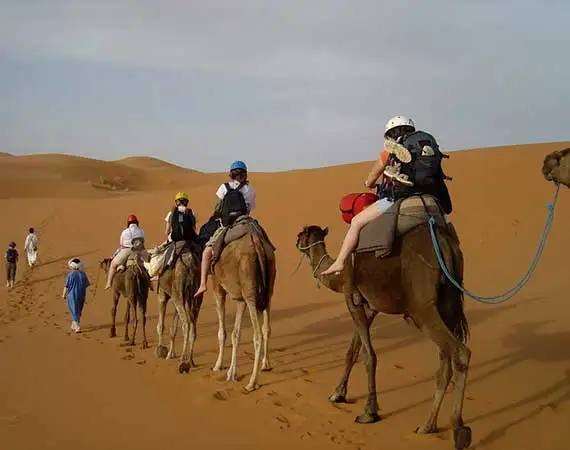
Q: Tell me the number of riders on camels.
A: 4